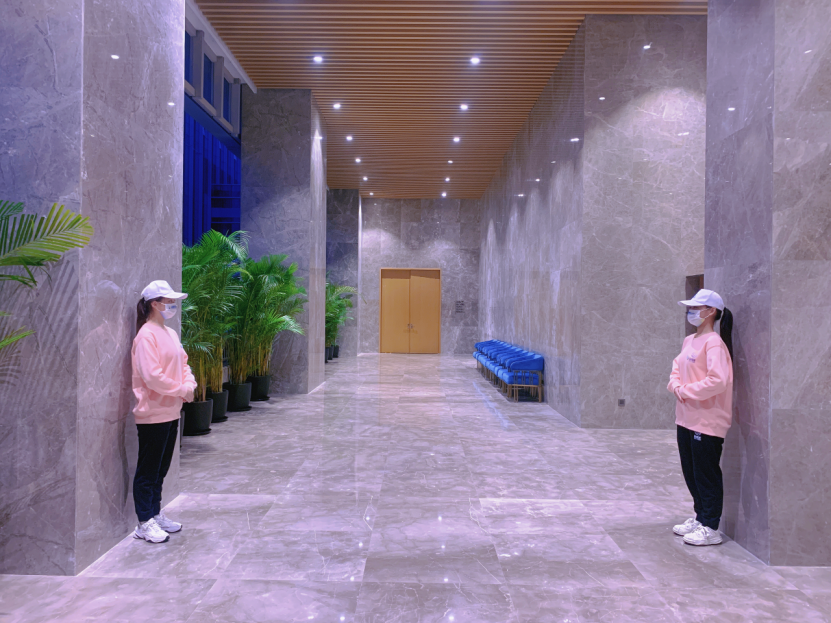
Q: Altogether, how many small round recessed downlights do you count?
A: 12